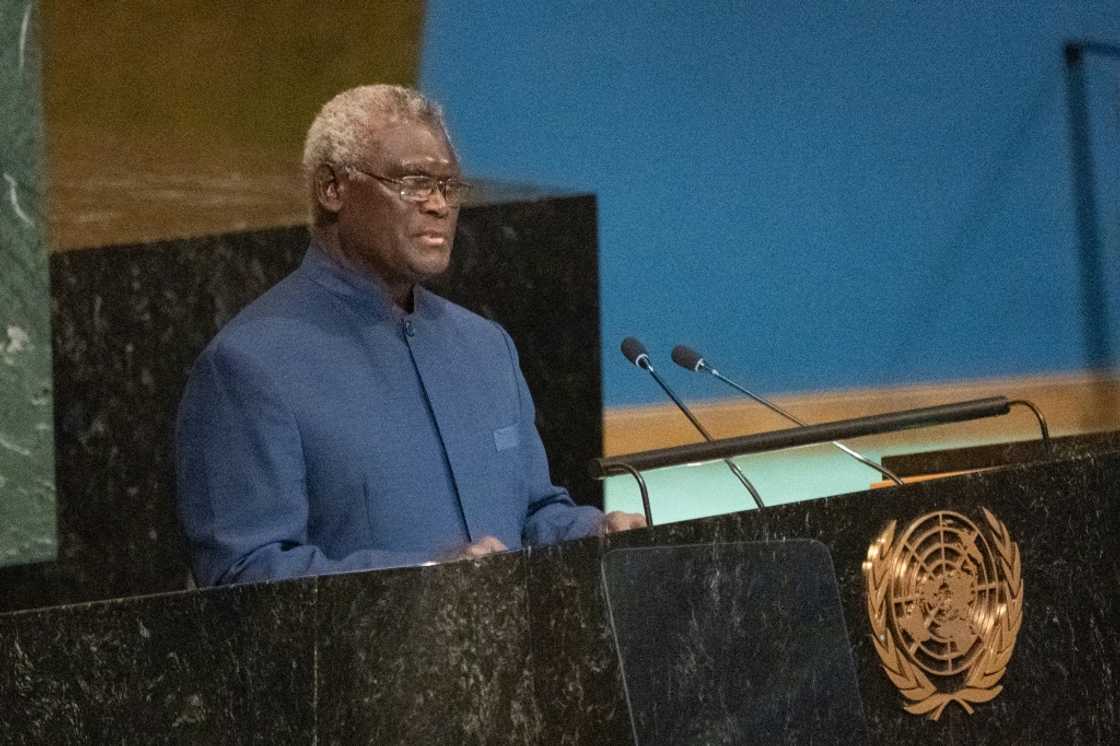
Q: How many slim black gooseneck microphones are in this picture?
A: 2